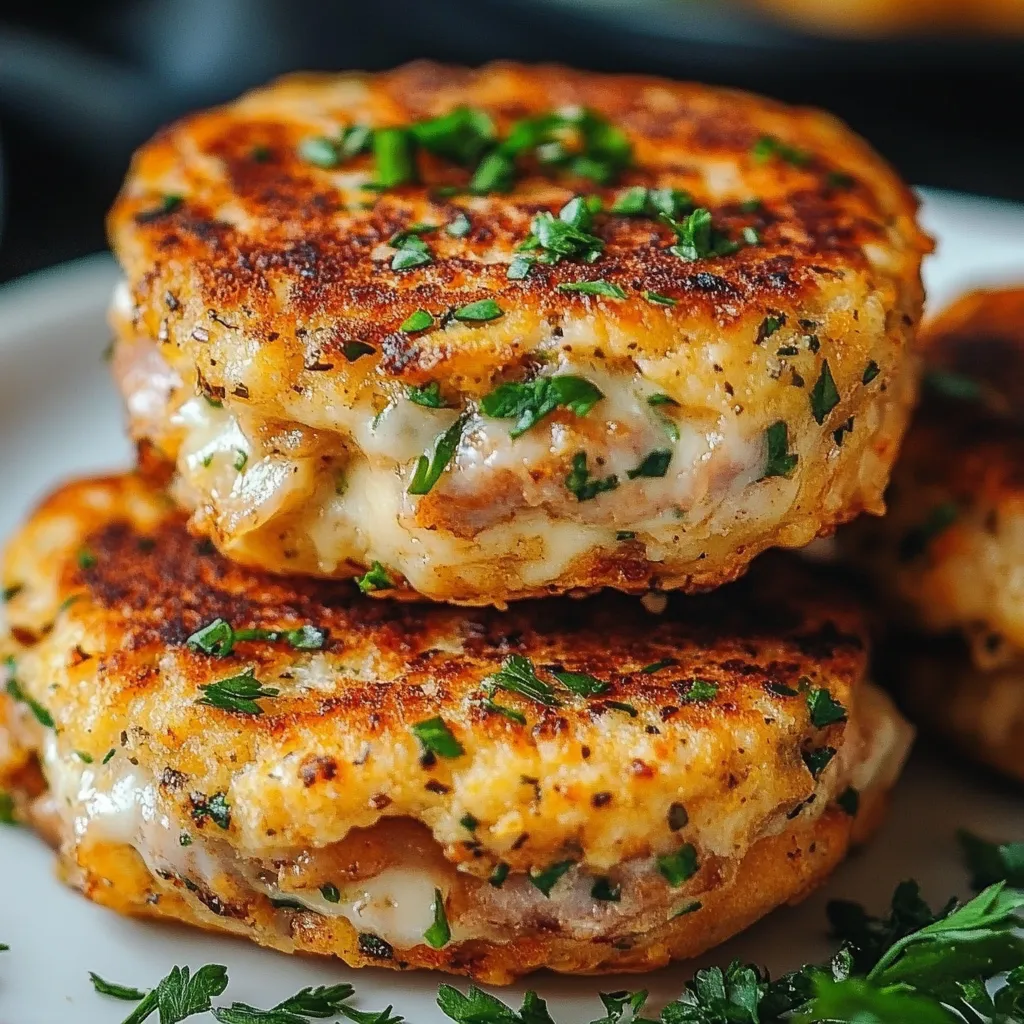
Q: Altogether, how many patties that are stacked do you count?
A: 2